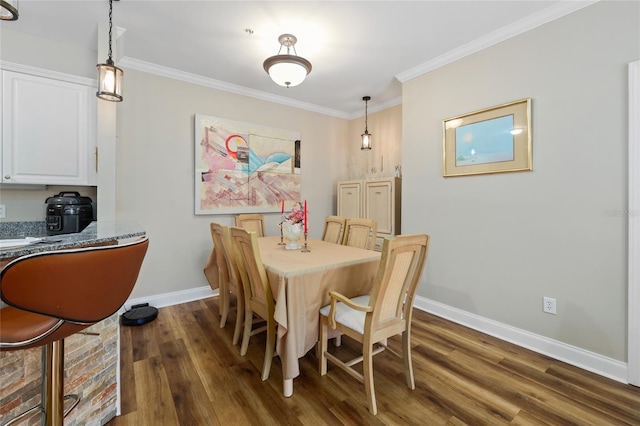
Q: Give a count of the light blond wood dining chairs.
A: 6